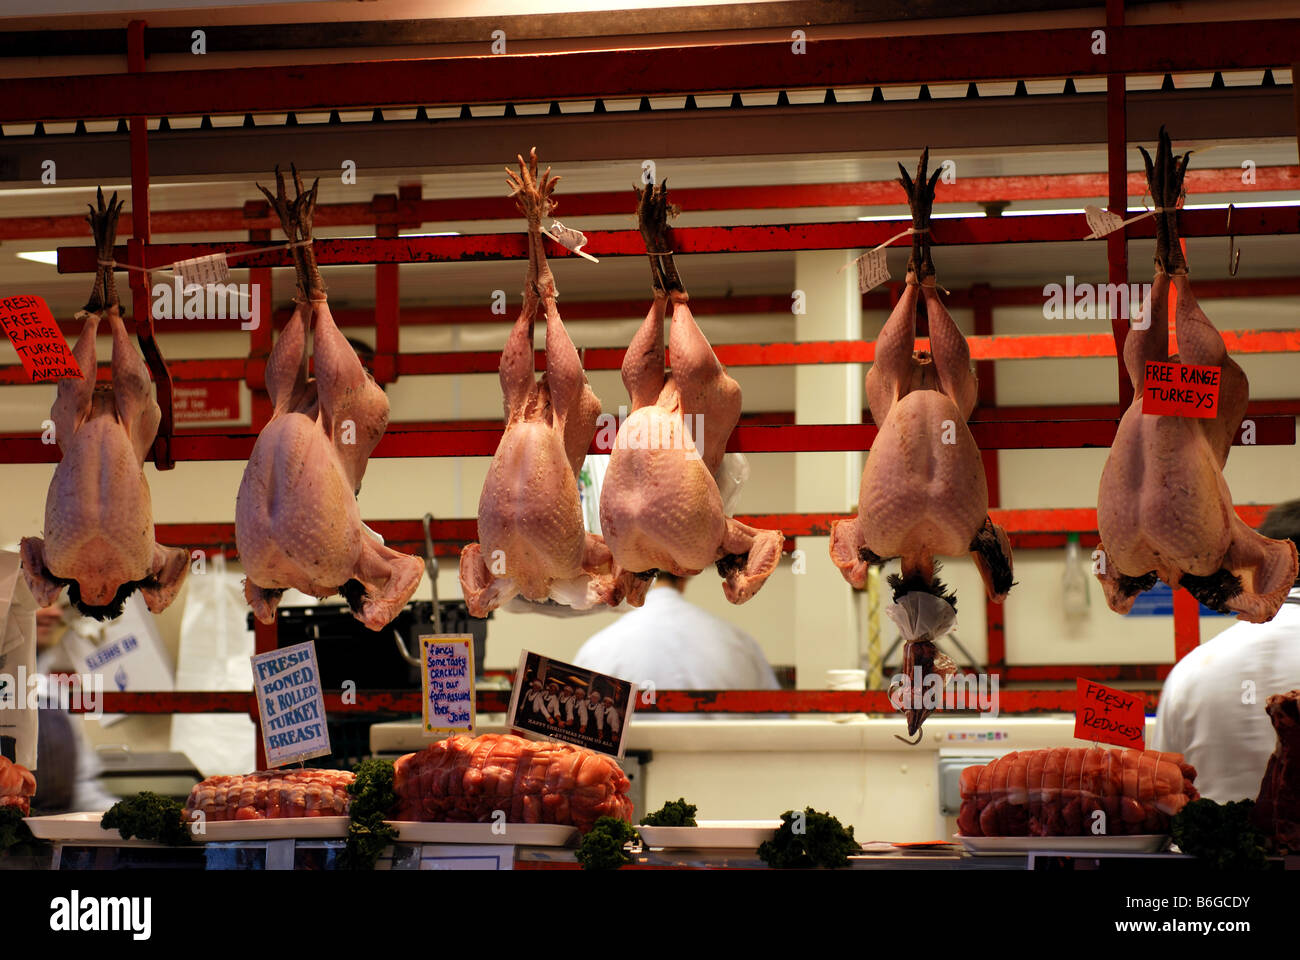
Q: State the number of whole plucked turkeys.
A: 6